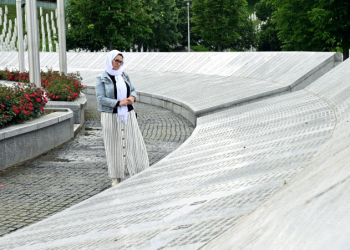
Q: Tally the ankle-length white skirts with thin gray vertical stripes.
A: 1